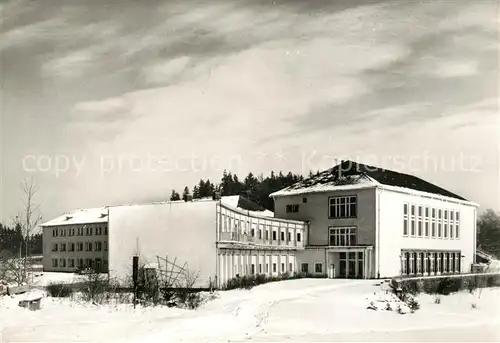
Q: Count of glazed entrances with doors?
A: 1